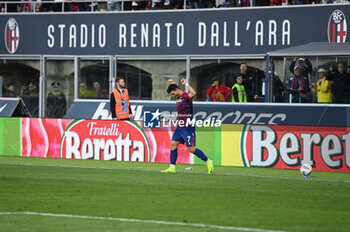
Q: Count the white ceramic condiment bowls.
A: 0